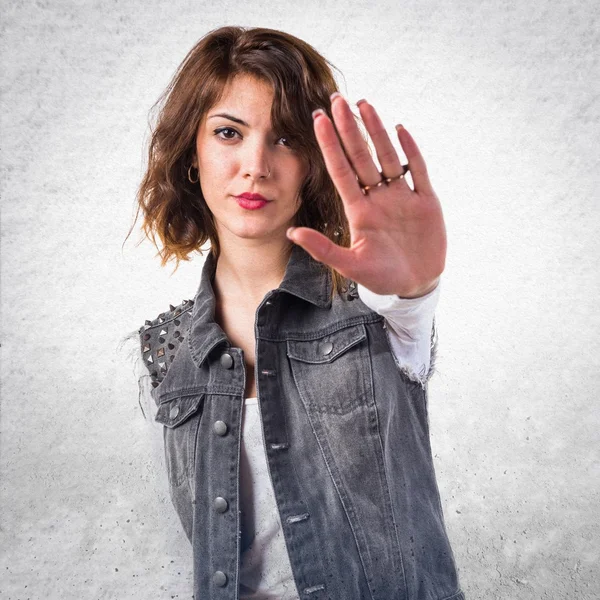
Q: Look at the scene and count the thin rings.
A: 2